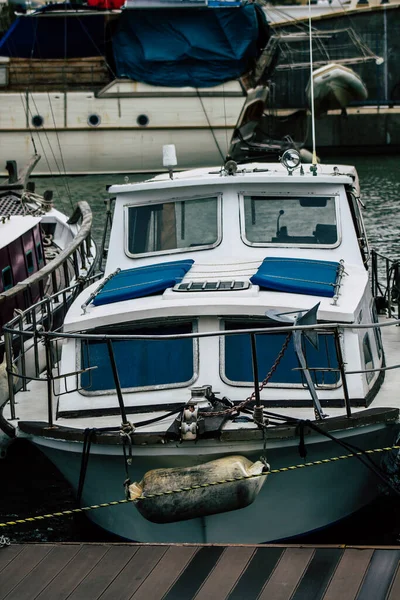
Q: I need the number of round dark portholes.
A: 3